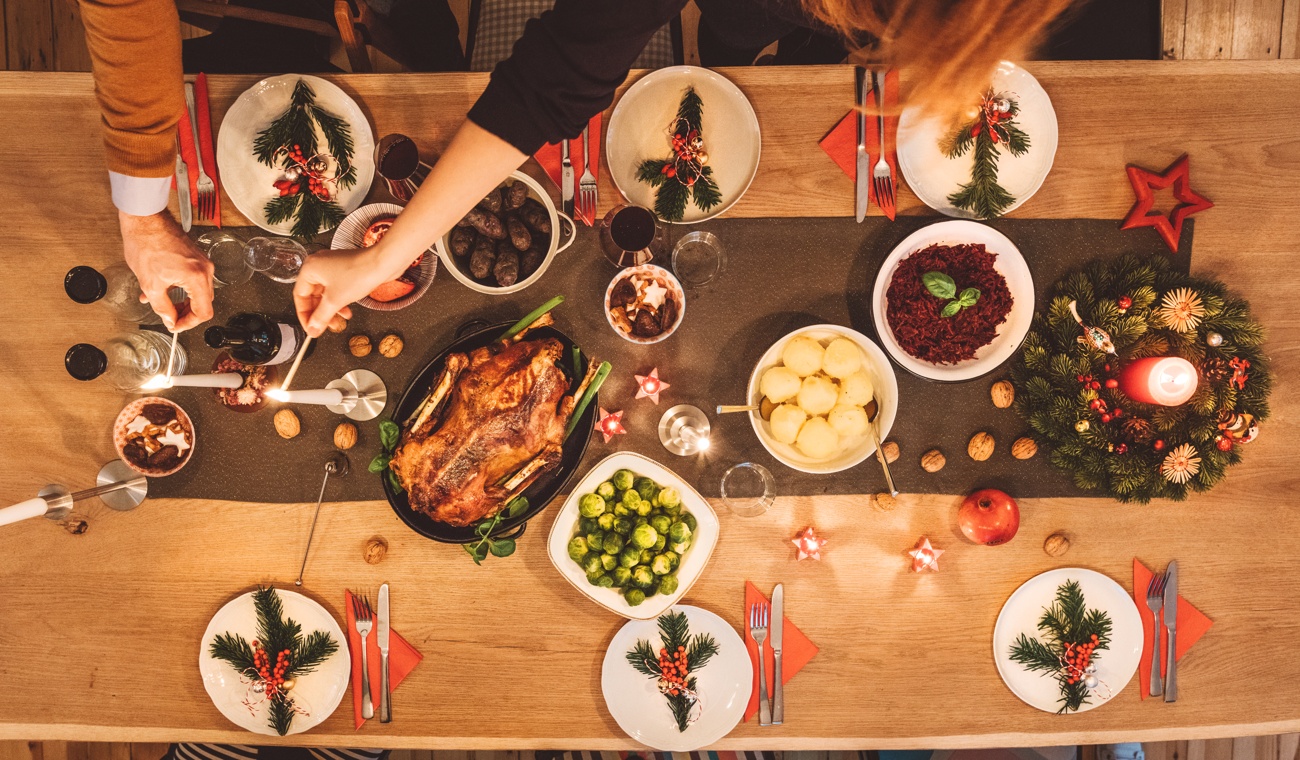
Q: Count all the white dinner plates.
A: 6